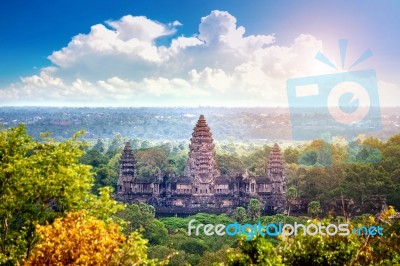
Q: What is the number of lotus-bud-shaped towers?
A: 3